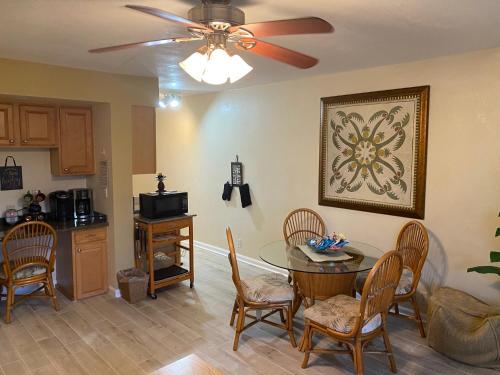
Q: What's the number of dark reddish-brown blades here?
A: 4